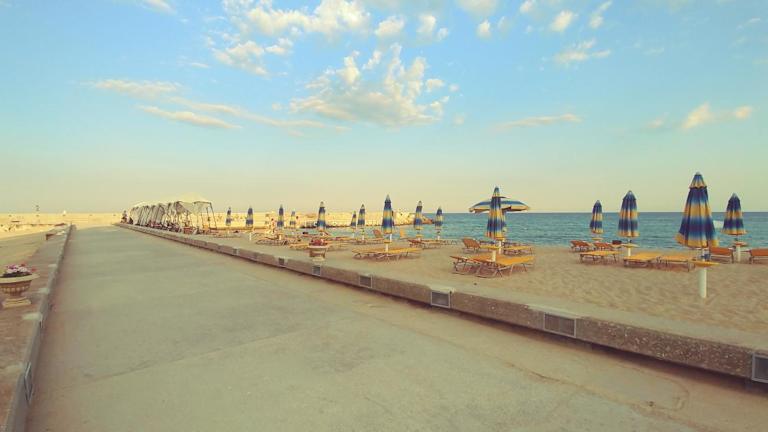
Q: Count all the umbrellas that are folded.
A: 15